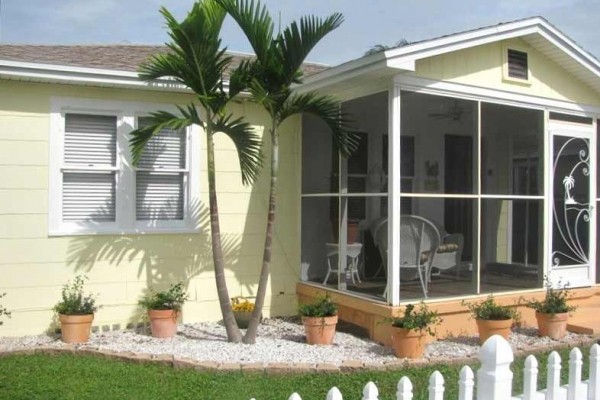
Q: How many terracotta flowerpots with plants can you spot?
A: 6